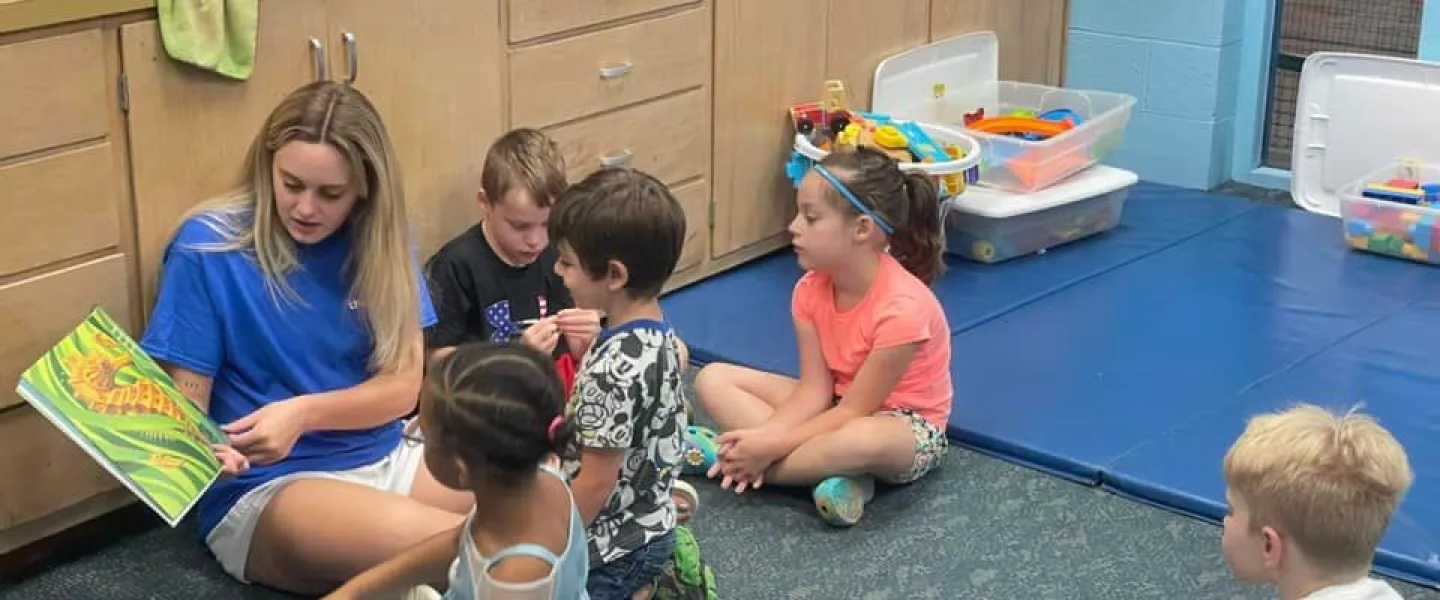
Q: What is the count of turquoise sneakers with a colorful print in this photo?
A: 2